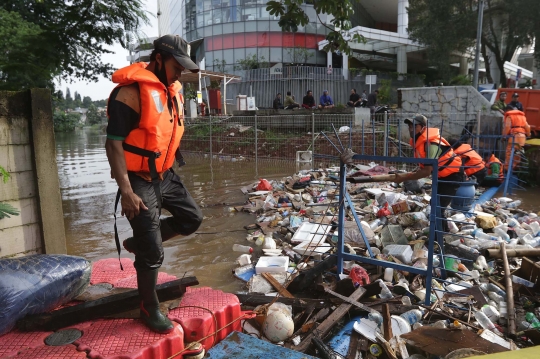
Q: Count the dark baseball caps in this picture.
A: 3